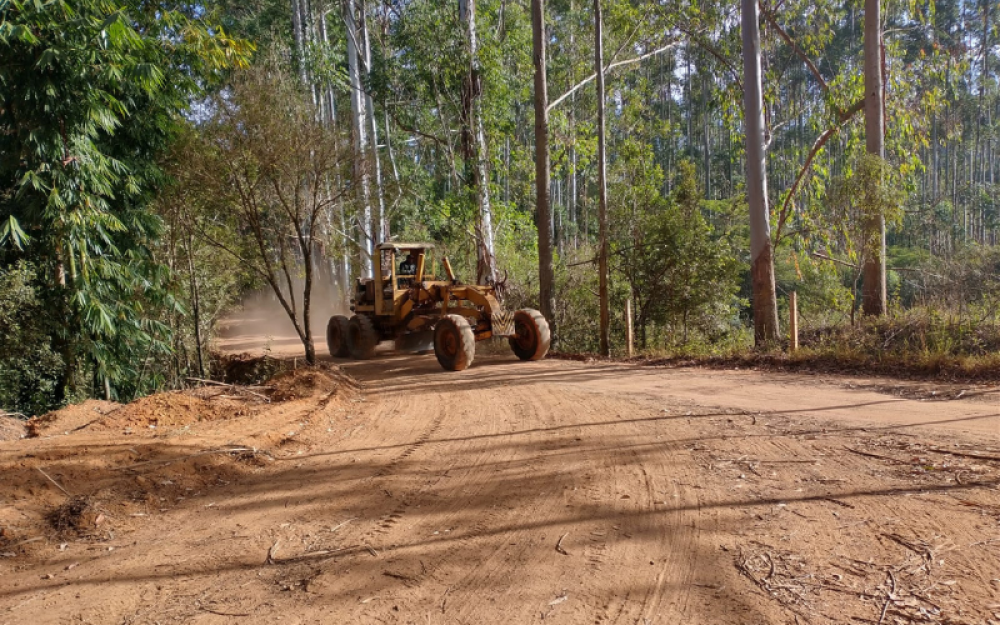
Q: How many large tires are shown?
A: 4